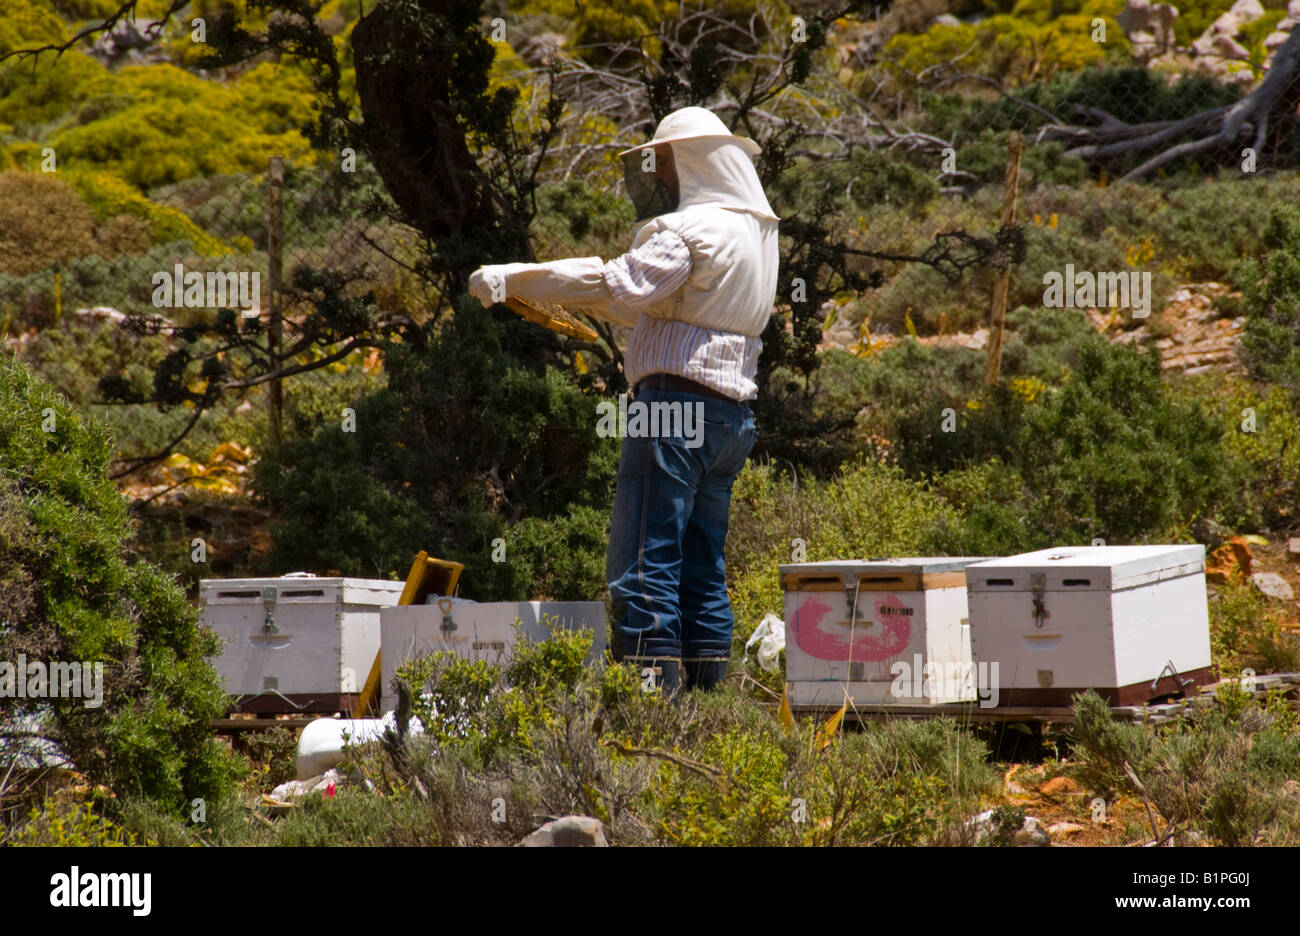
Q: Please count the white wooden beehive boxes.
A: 4